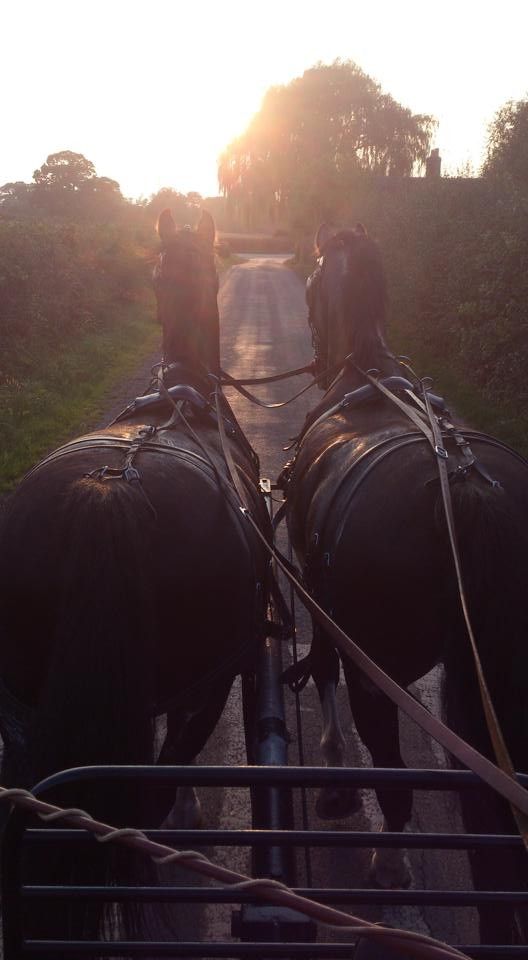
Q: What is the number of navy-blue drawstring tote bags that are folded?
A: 0